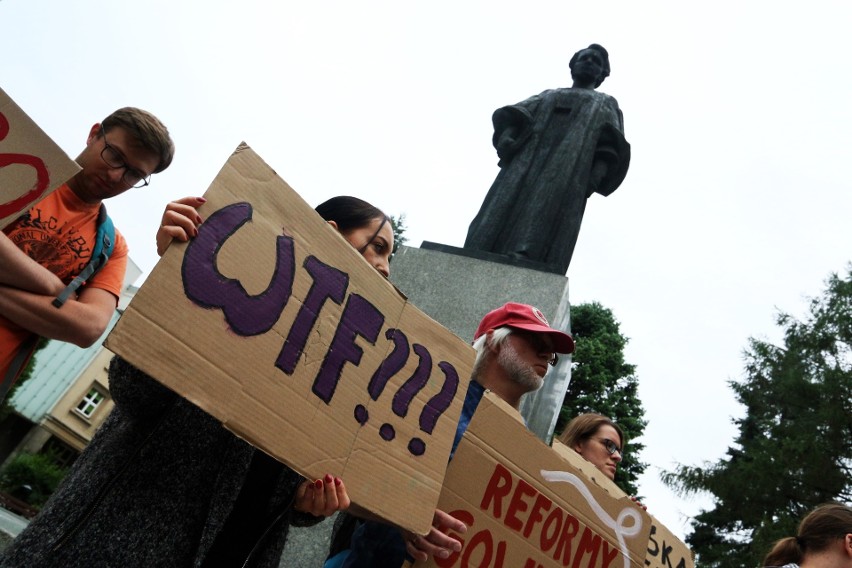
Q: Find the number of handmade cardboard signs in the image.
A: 4